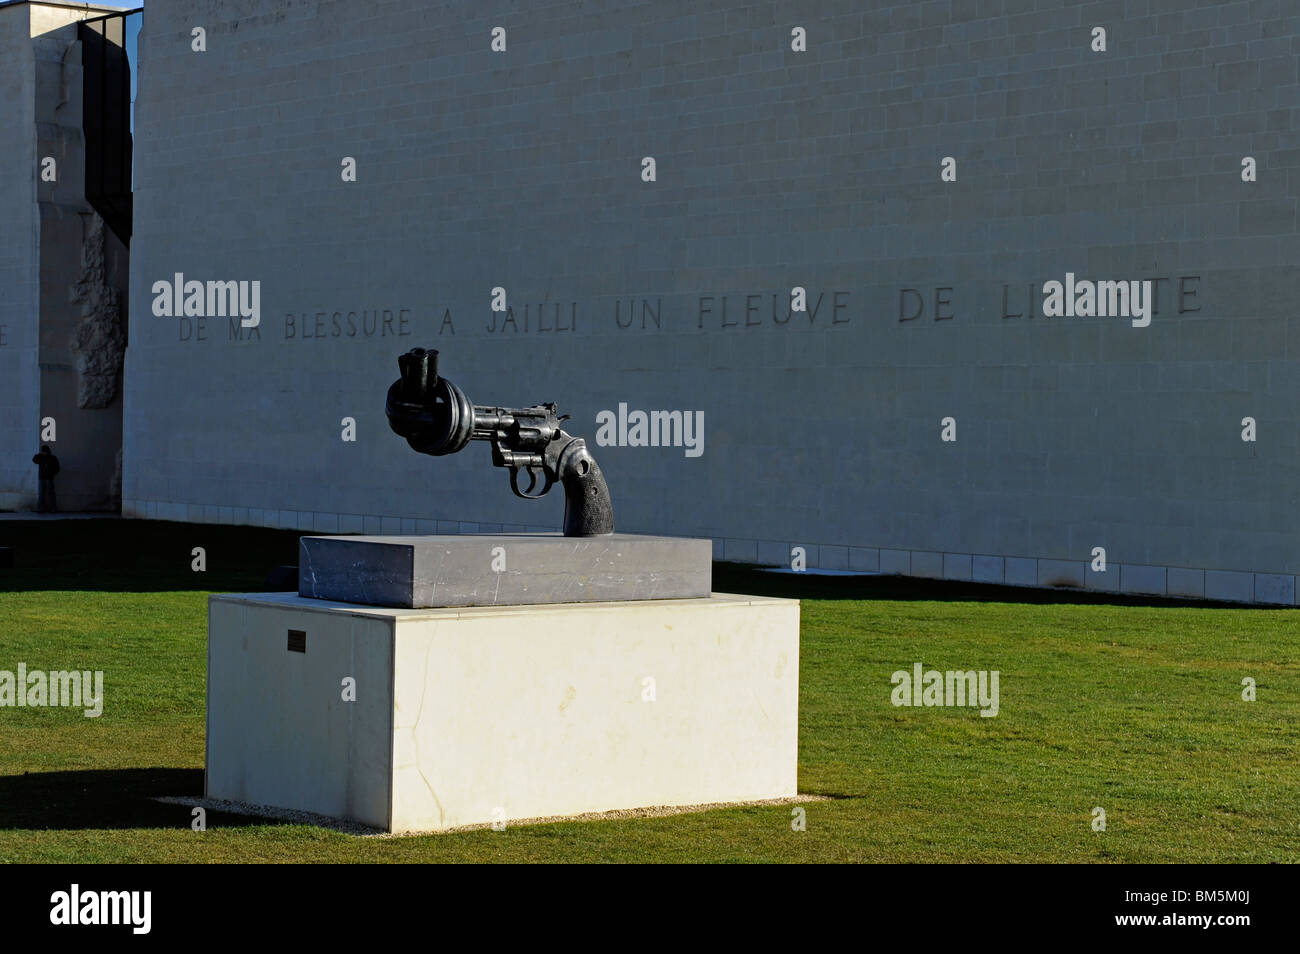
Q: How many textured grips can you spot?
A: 1